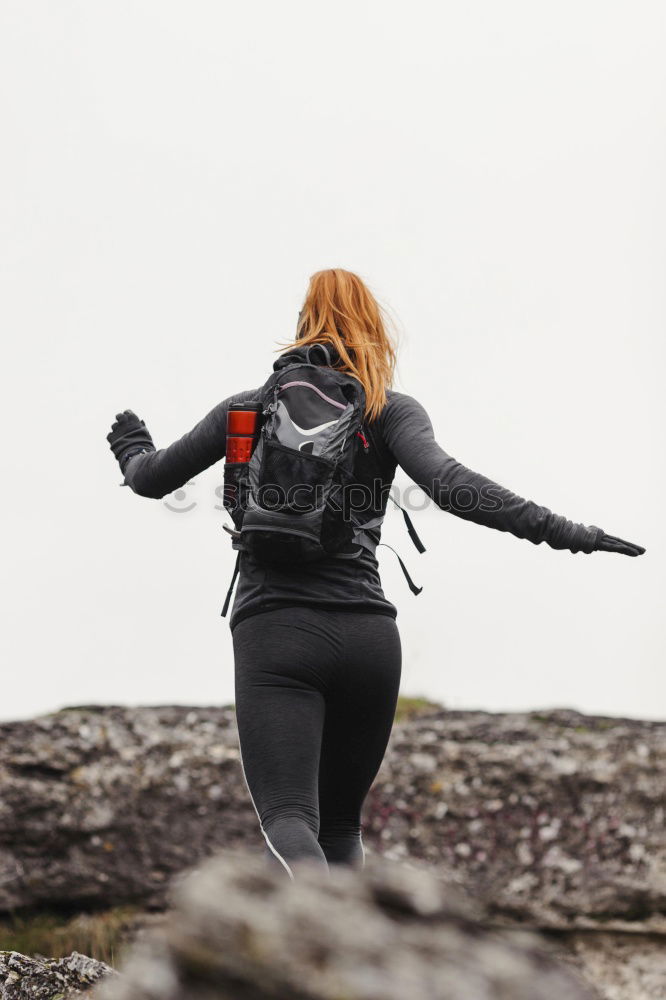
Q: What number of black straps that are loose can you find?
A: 3